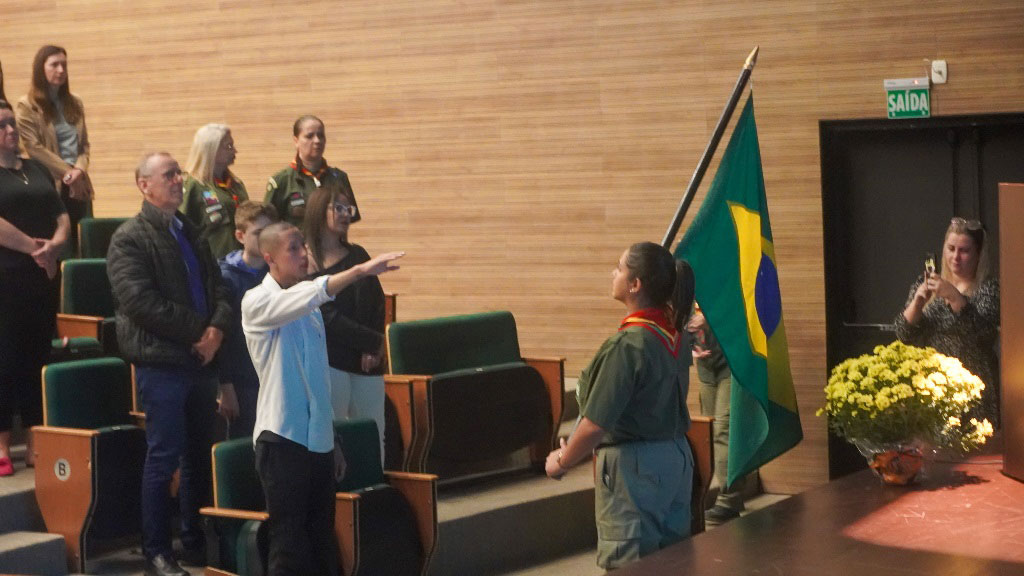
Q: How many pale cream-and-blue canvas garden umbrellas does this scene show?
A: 0